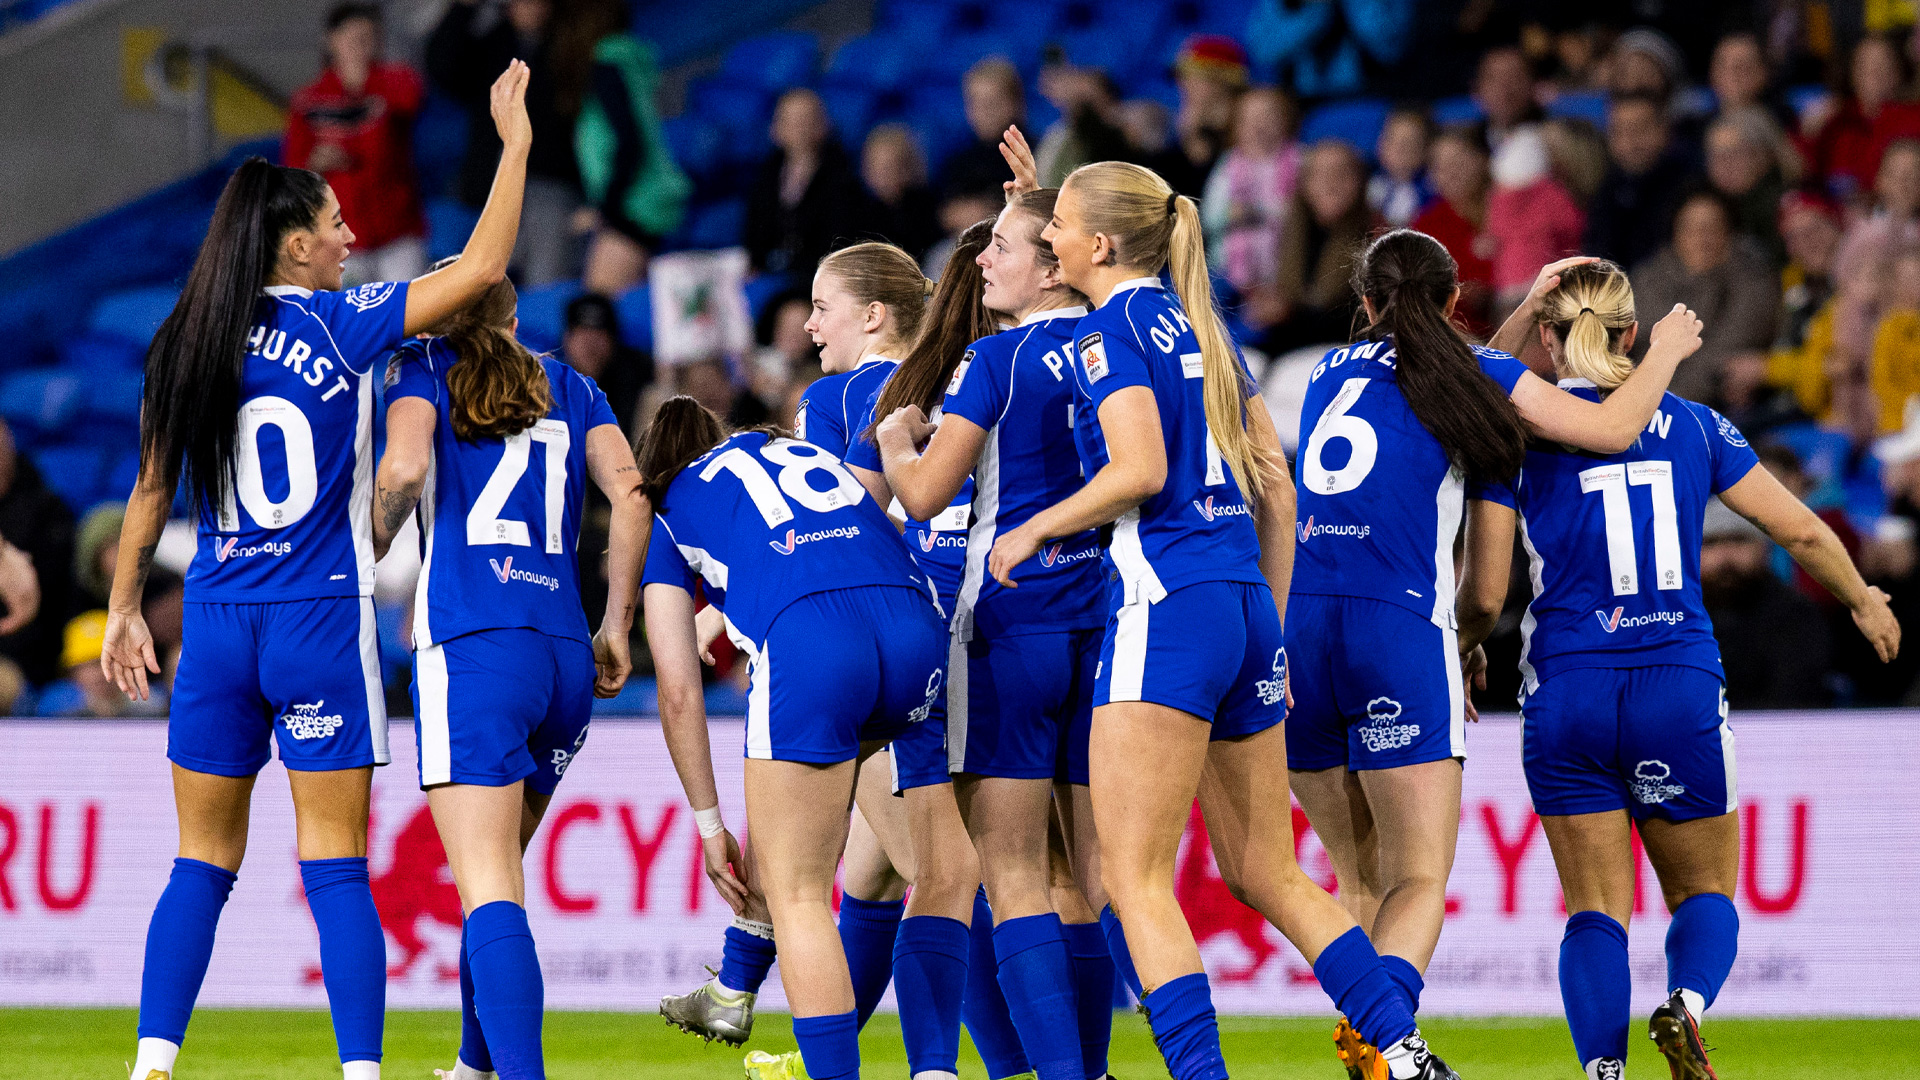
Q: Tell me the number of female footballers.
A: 9